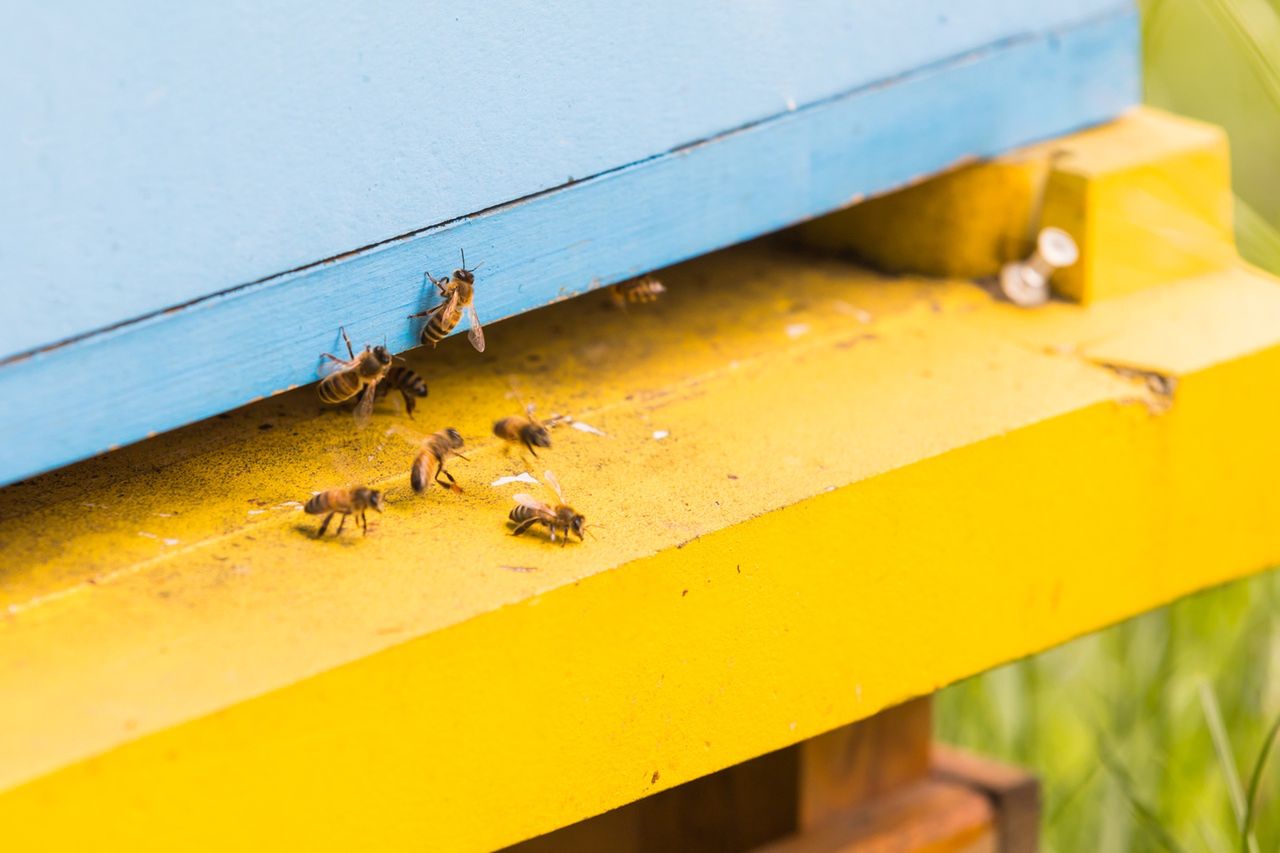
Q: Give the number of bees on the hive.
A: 8